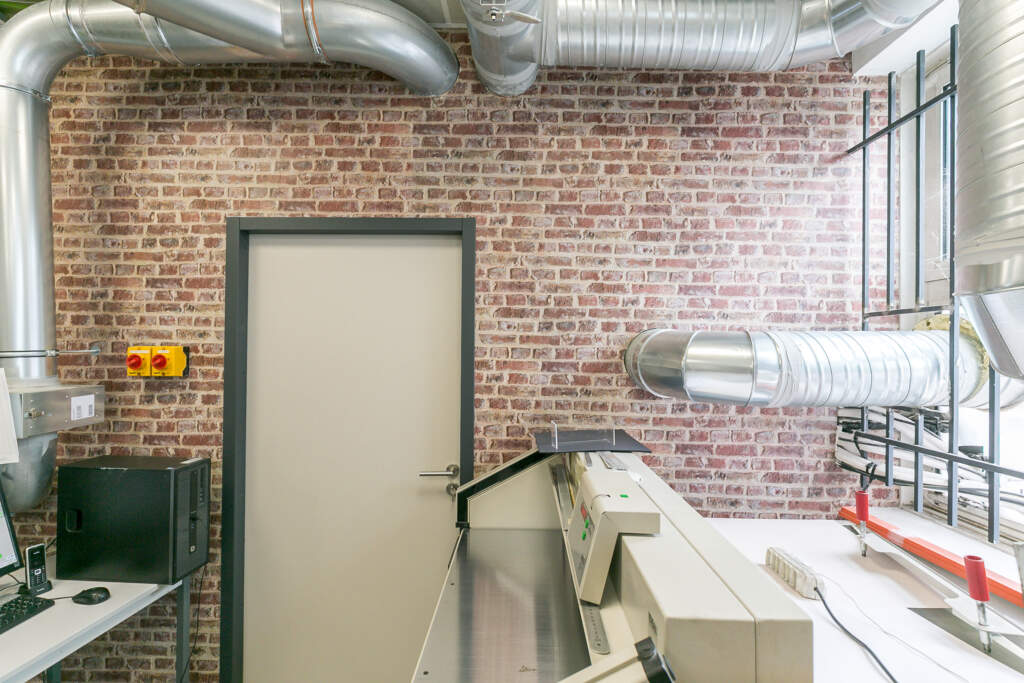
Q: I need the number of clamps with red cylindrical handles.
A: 2